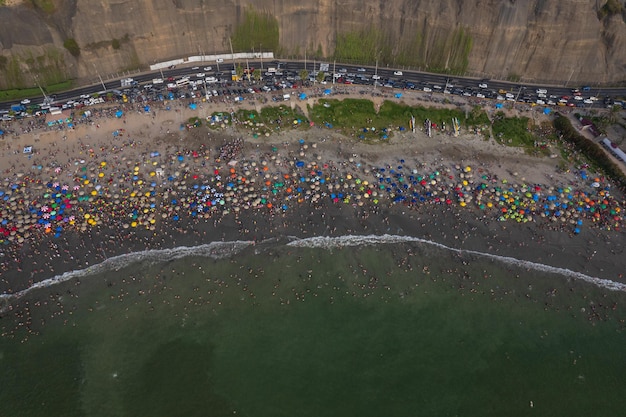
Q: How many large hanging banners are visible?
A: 0